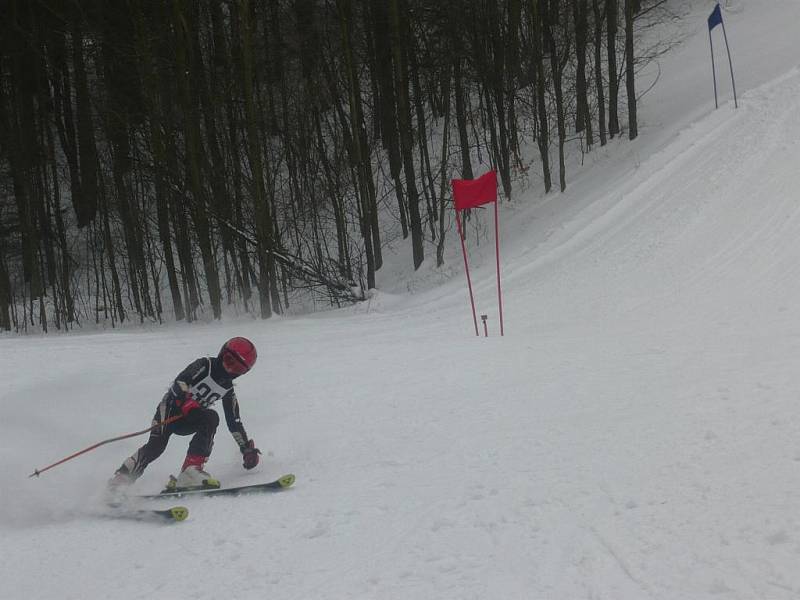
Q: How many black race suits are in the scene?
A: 1